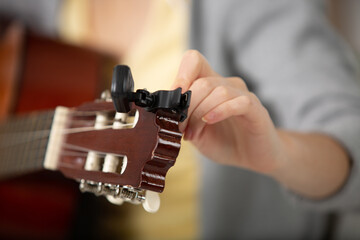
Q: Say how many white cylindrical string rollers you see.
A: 4